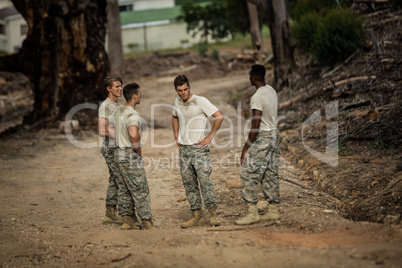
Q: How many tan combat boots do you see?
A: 7